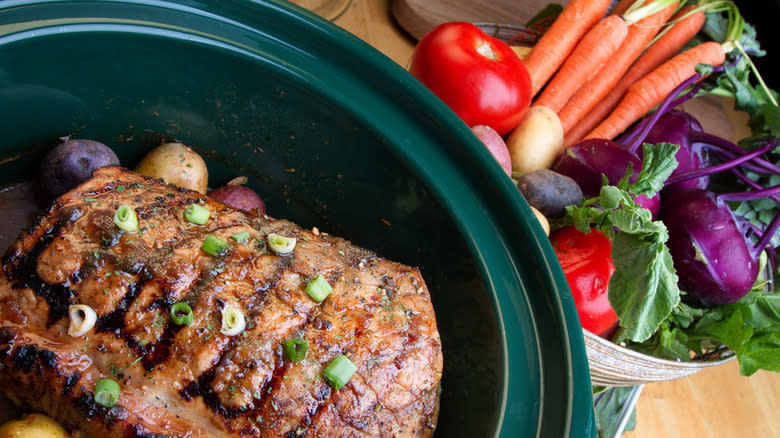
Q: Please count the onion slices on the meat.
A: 11